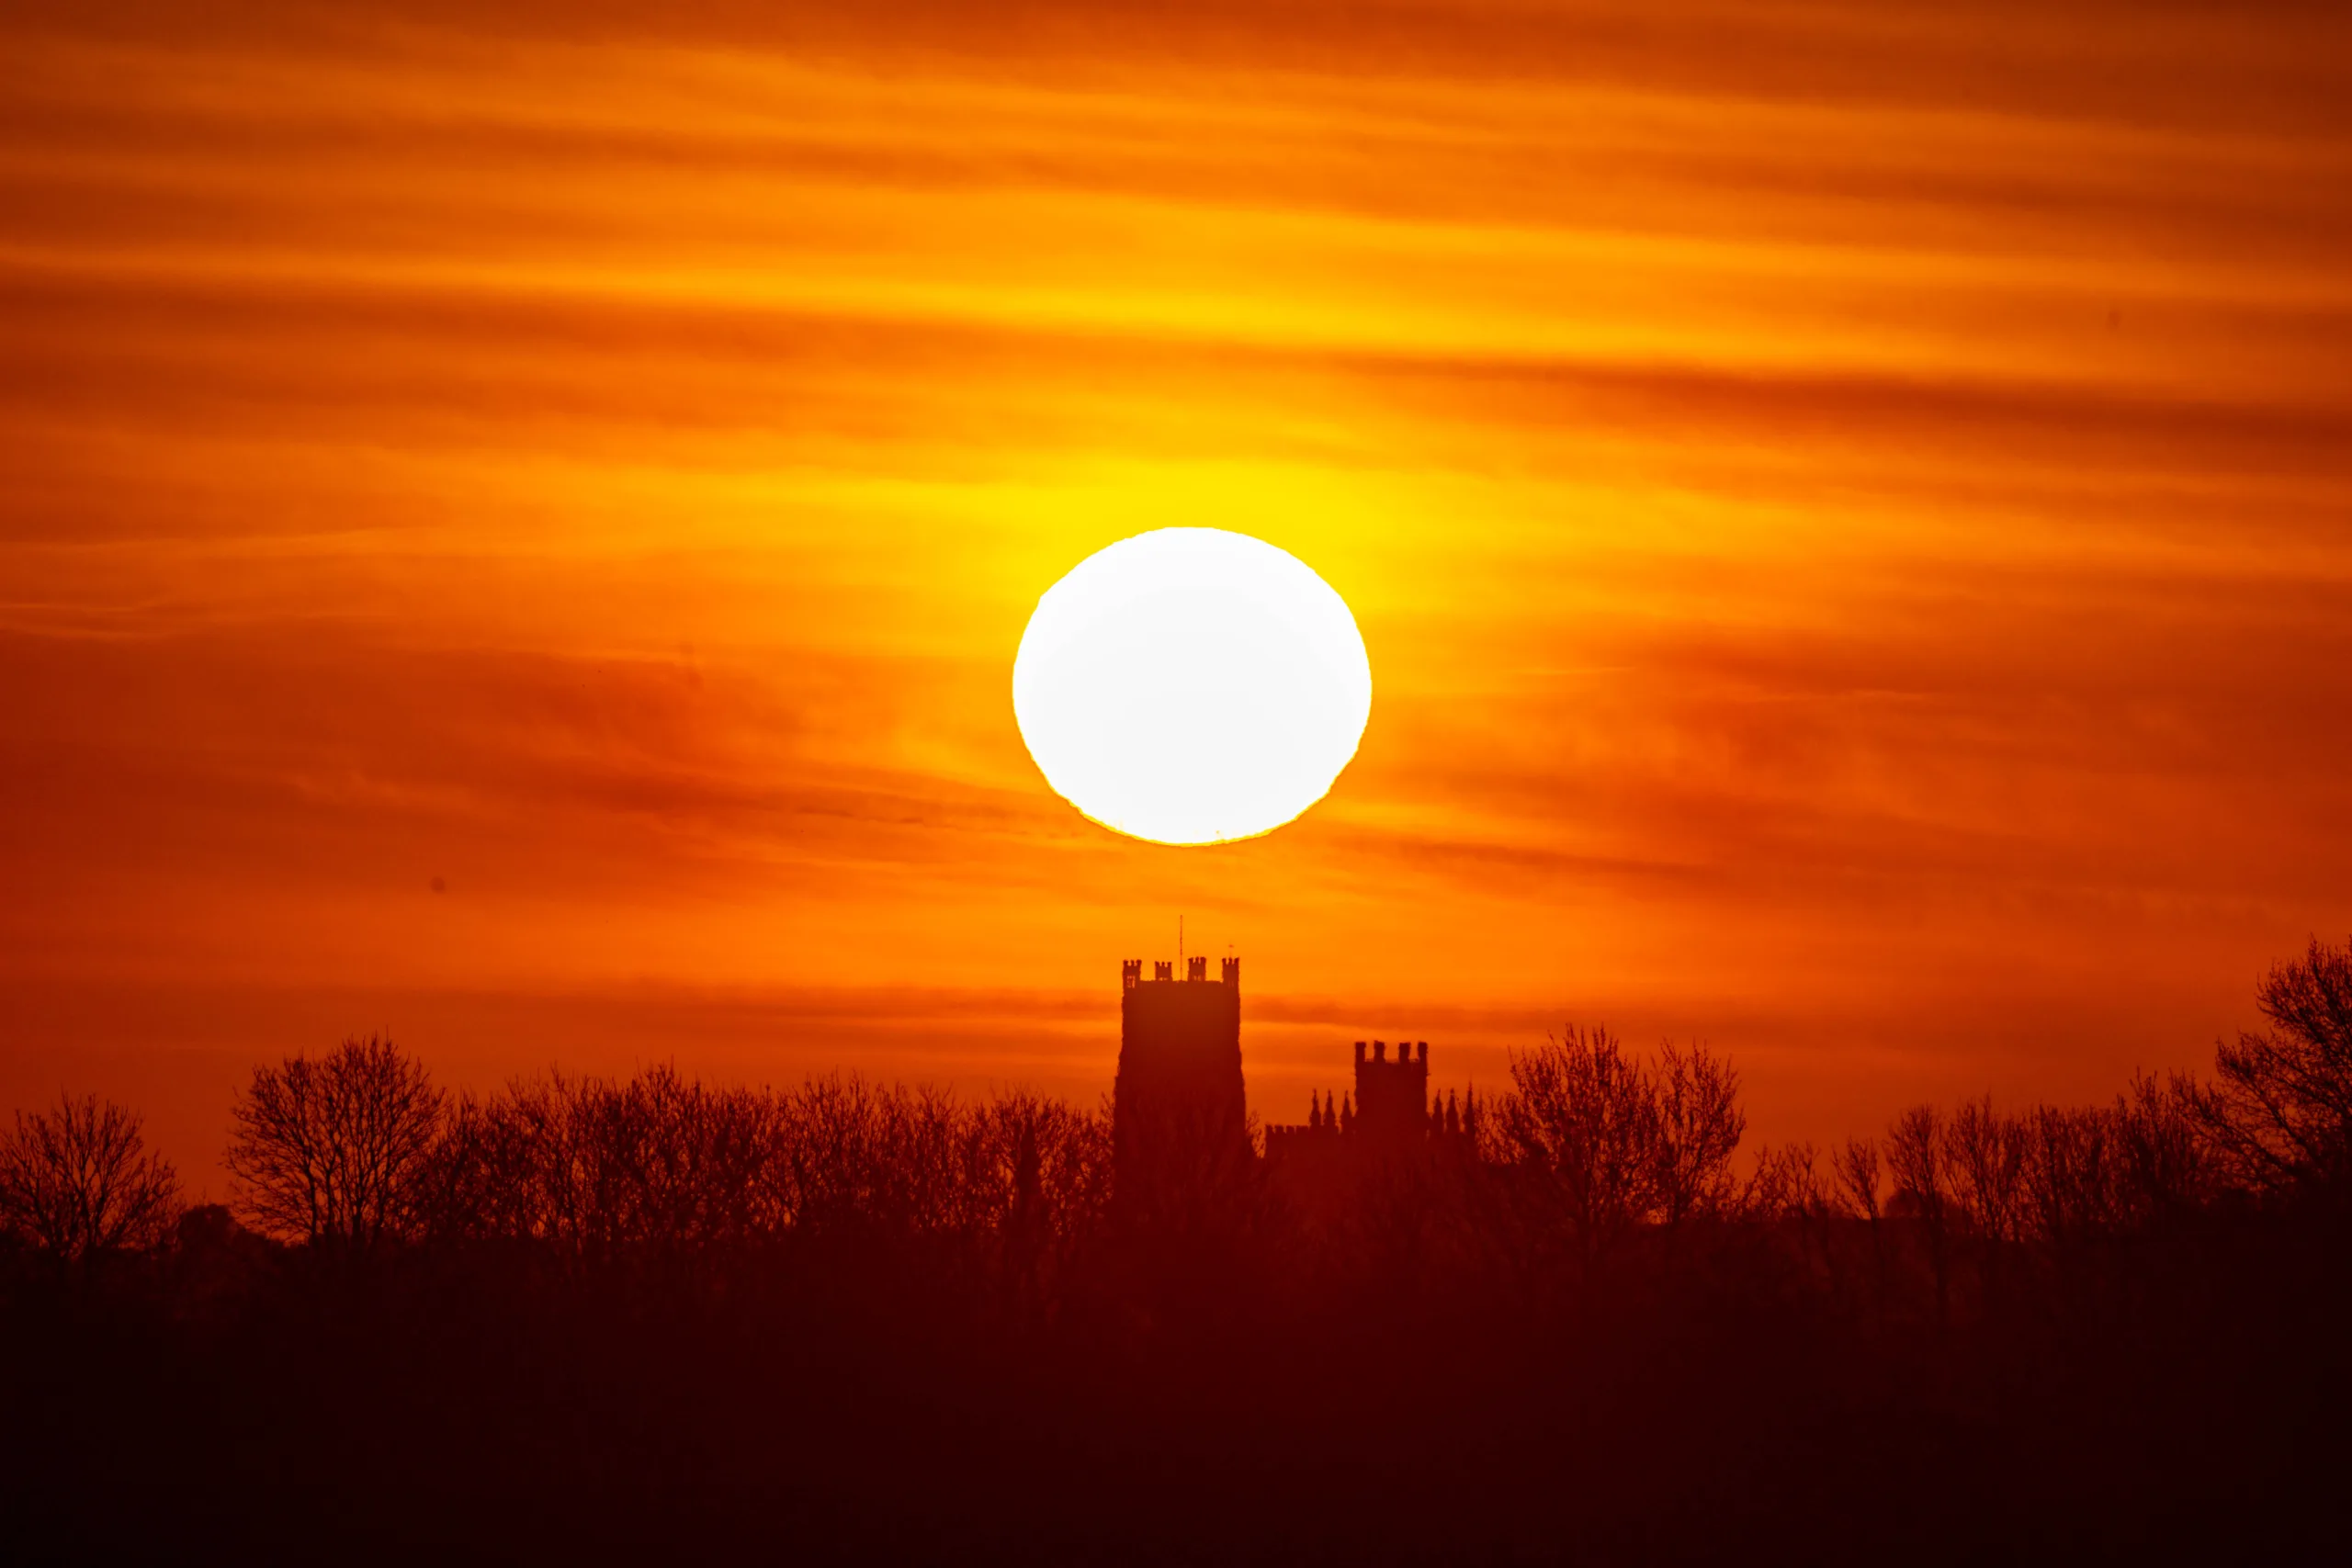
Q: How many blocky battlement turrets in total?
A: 8